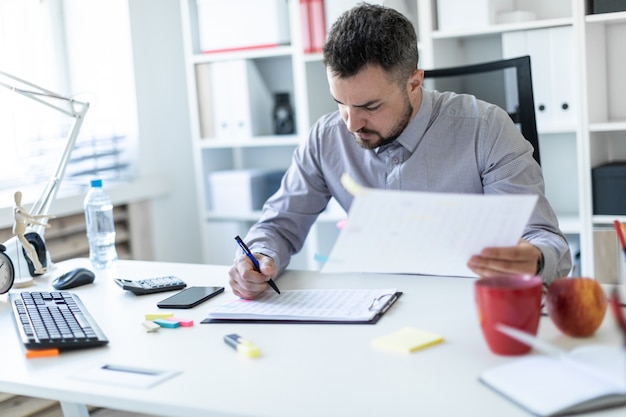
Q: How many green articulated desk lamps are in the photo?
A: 0